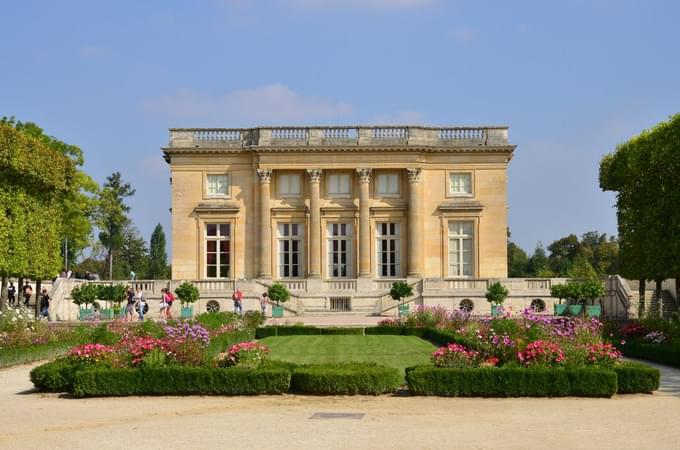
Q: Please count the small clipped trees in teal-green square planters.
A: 10